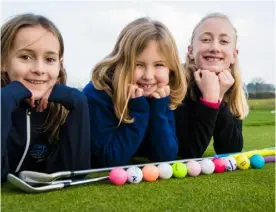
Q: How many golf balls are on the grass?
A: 11